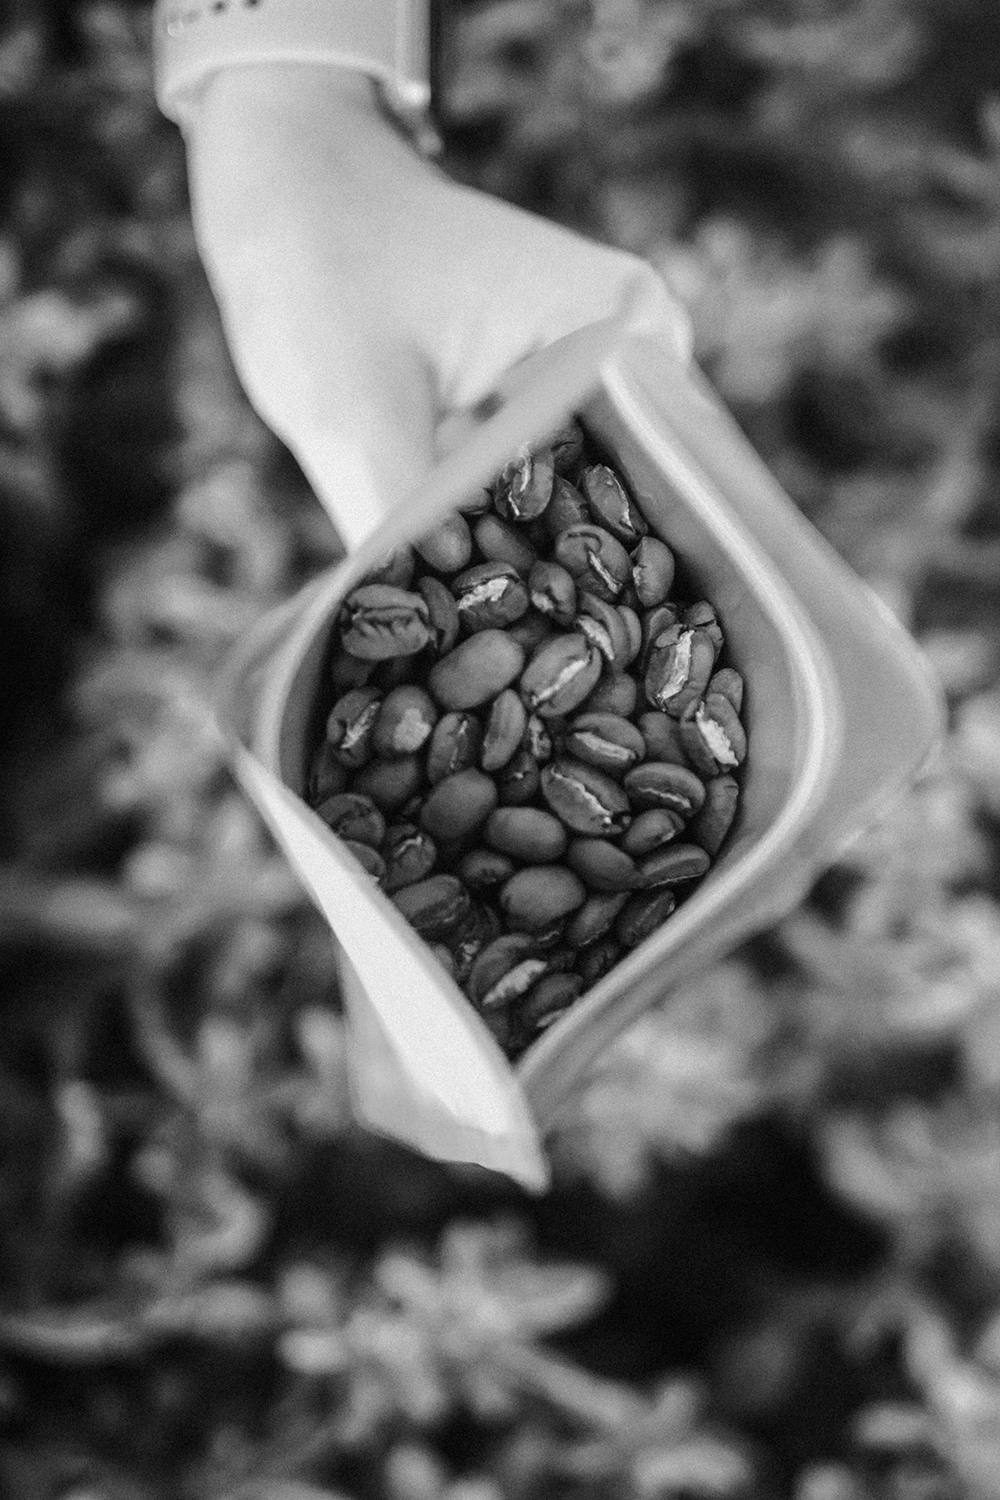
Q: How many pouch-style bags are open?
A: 1